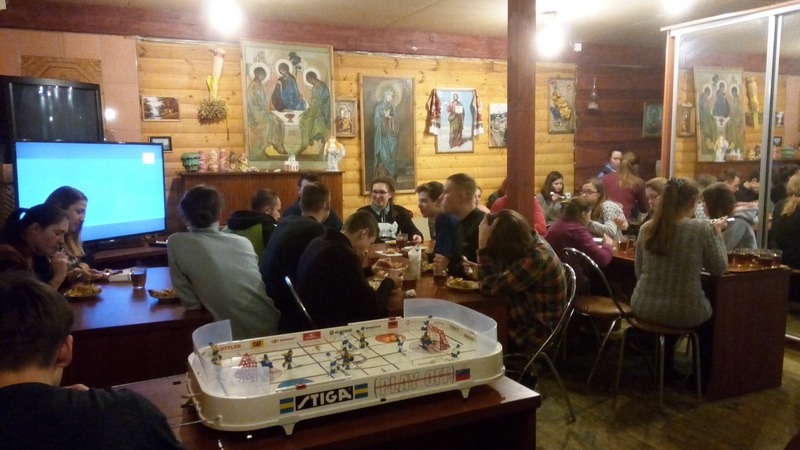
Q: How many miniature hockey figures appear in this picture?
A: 11